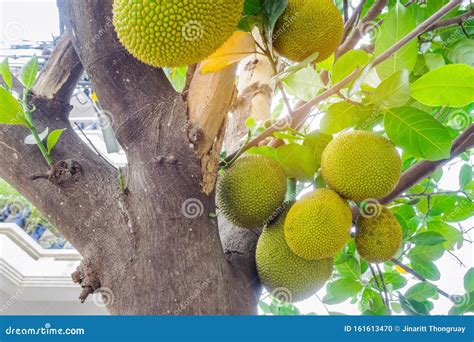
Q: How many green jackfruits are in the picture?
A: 7